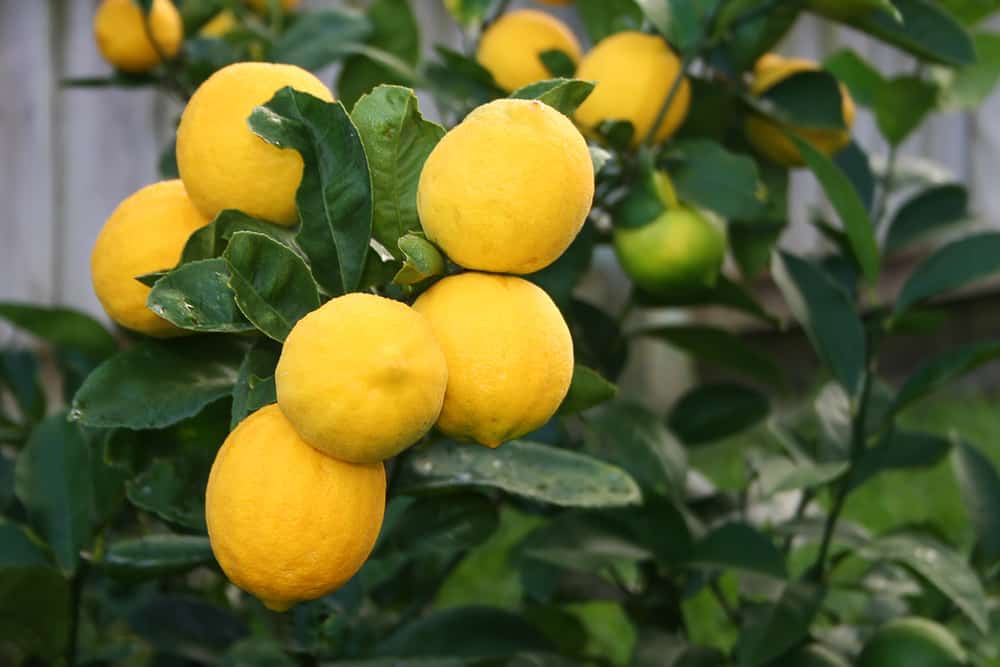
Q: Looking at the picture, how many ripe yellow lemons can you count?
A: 10